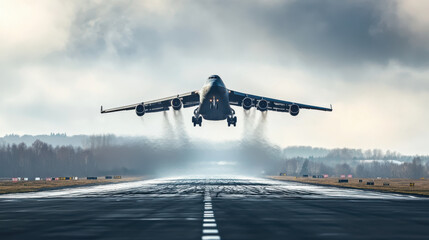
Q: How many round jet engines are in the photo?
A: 5